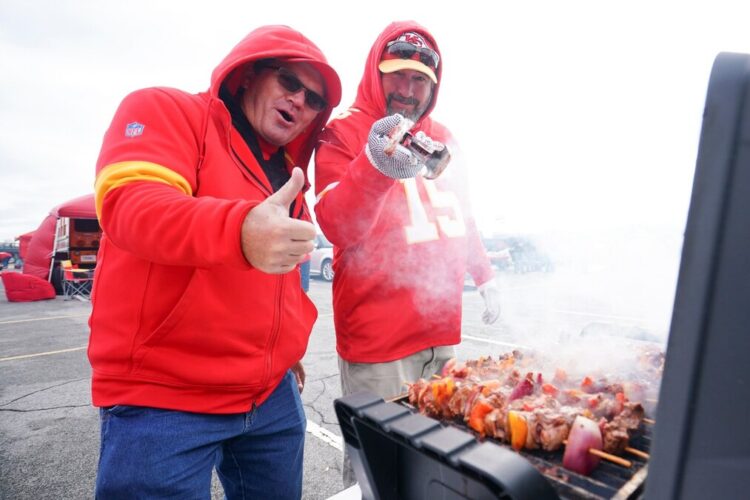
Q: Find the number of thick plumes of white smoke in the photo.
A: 1